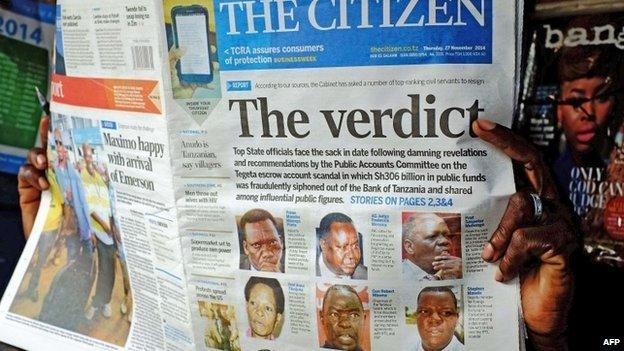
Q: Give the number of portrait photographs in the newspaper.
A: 6